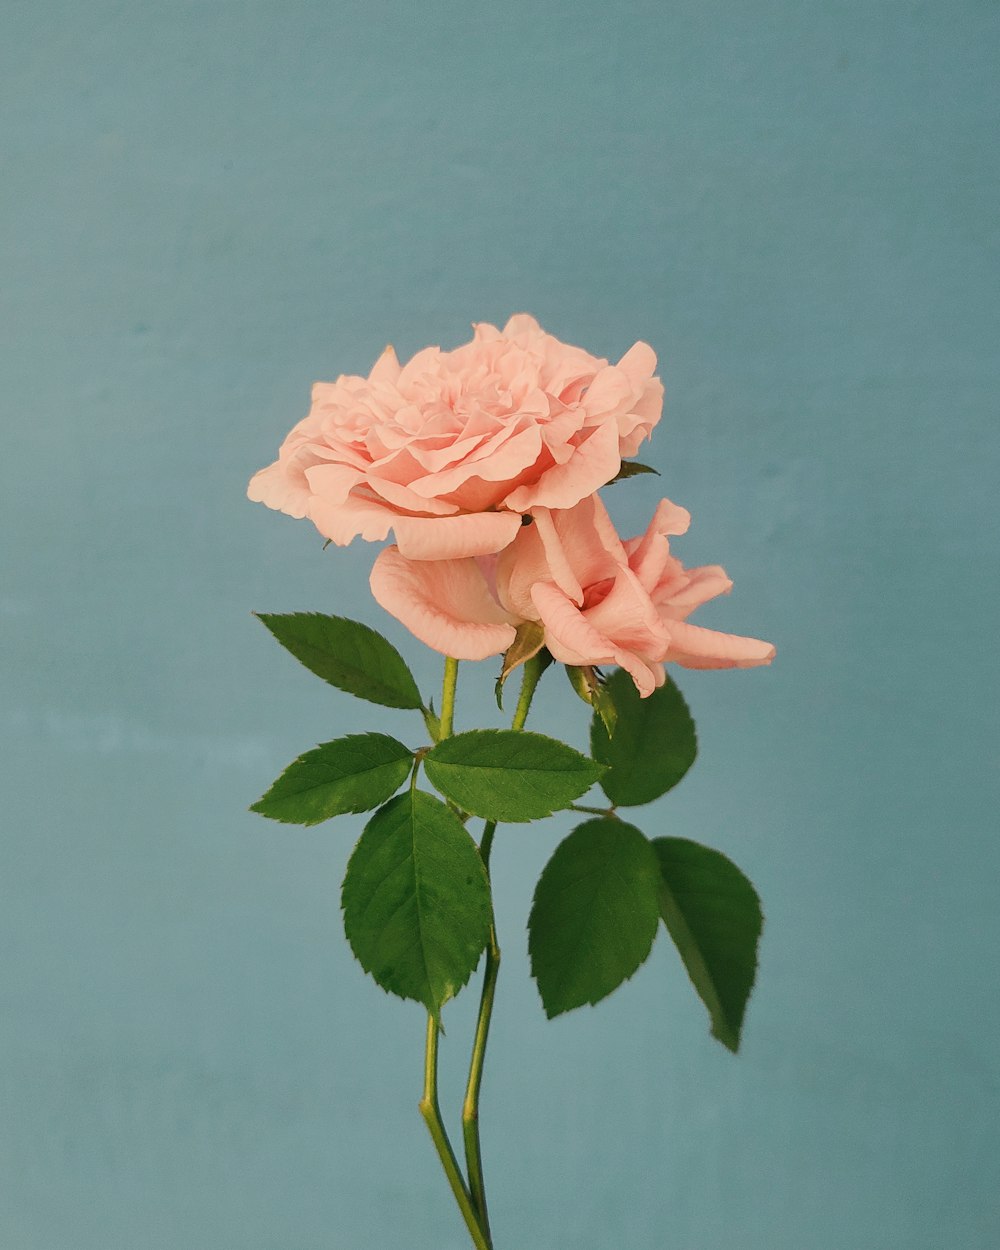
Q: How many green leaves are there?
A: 7